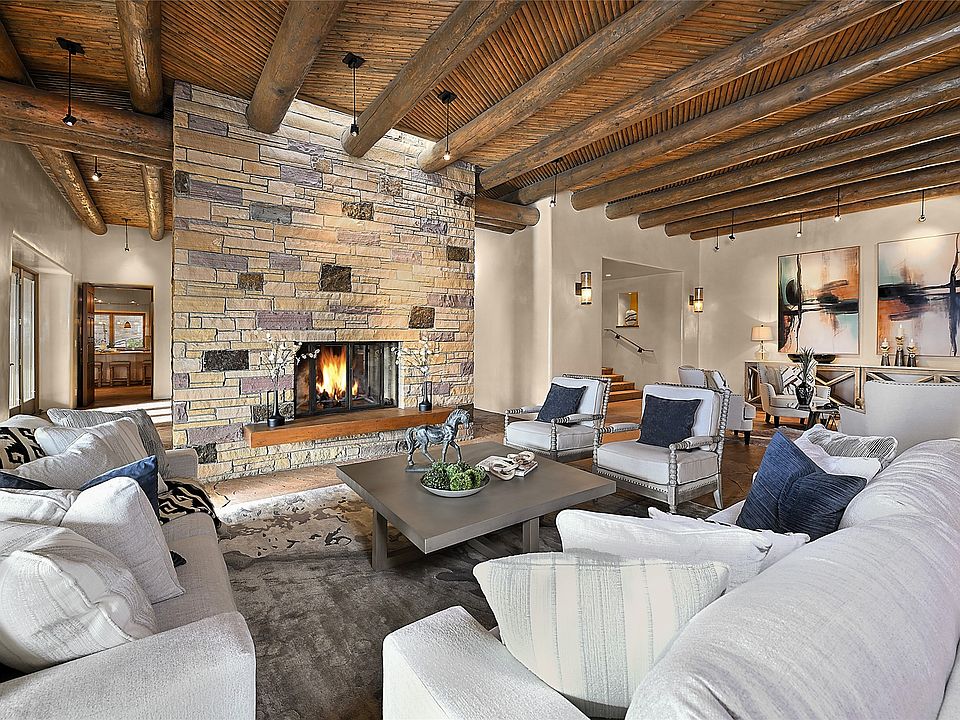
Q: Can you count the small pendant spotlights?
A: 11